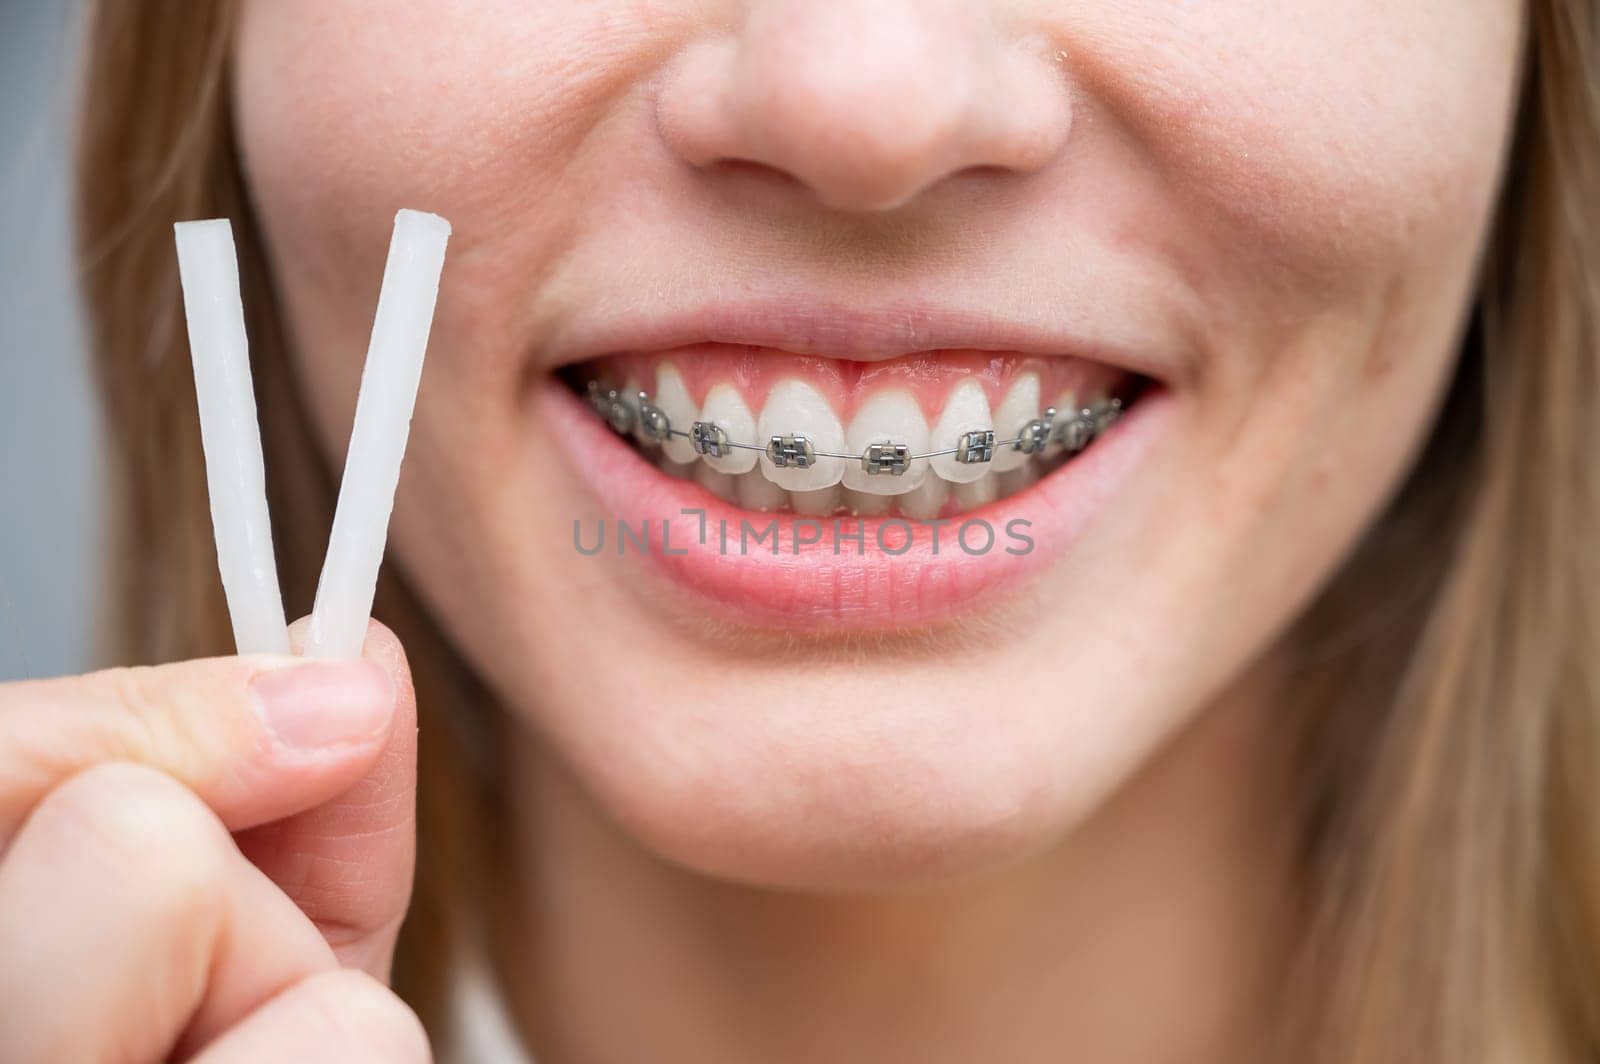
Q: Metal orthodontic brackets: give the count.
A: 10